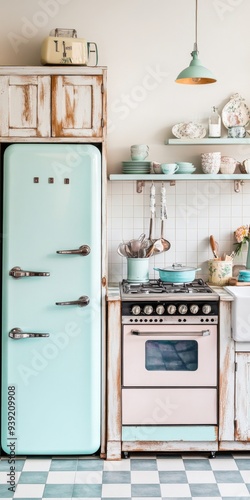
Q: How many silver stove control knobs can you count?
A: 7